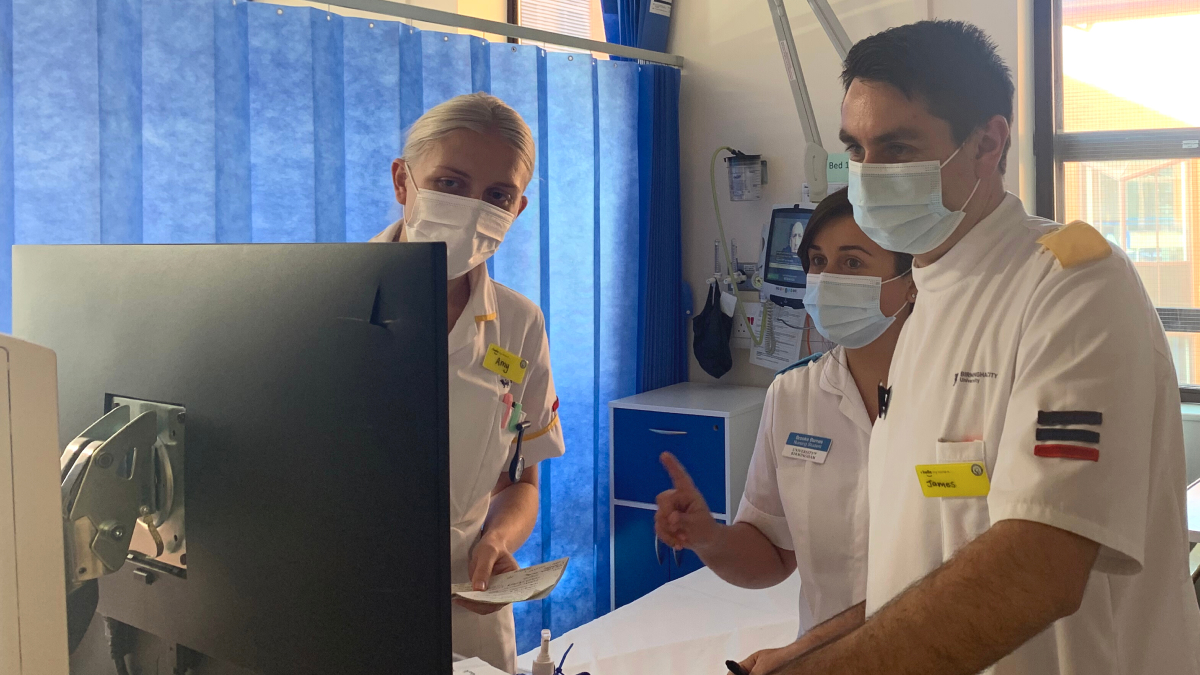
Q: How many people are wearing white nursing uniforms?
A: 3